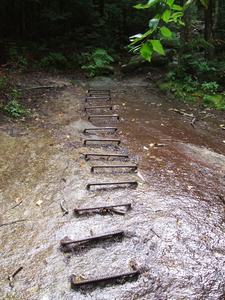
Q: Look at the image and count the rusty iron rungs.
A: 13